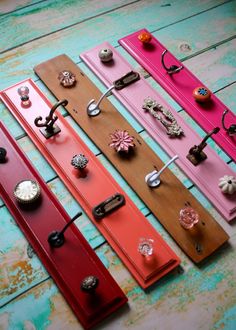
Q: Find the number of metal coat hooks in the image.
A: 7